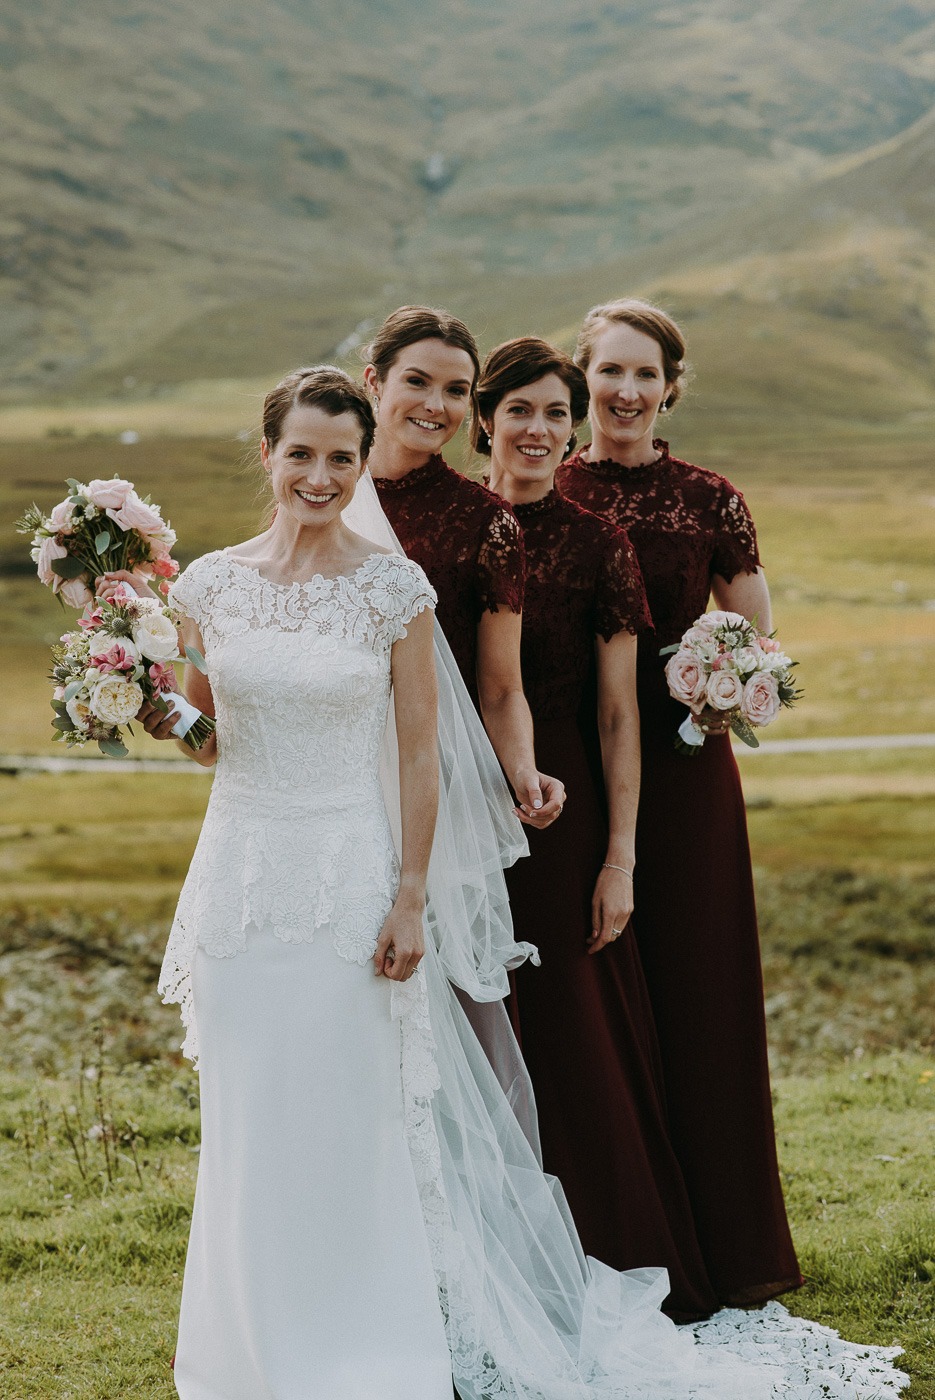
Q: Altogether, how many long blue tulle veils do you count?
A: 0